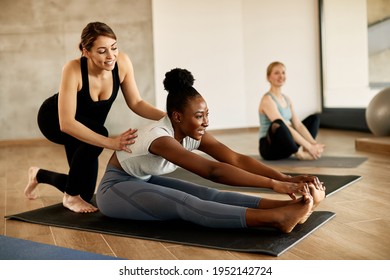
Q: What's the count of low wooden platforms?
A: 1